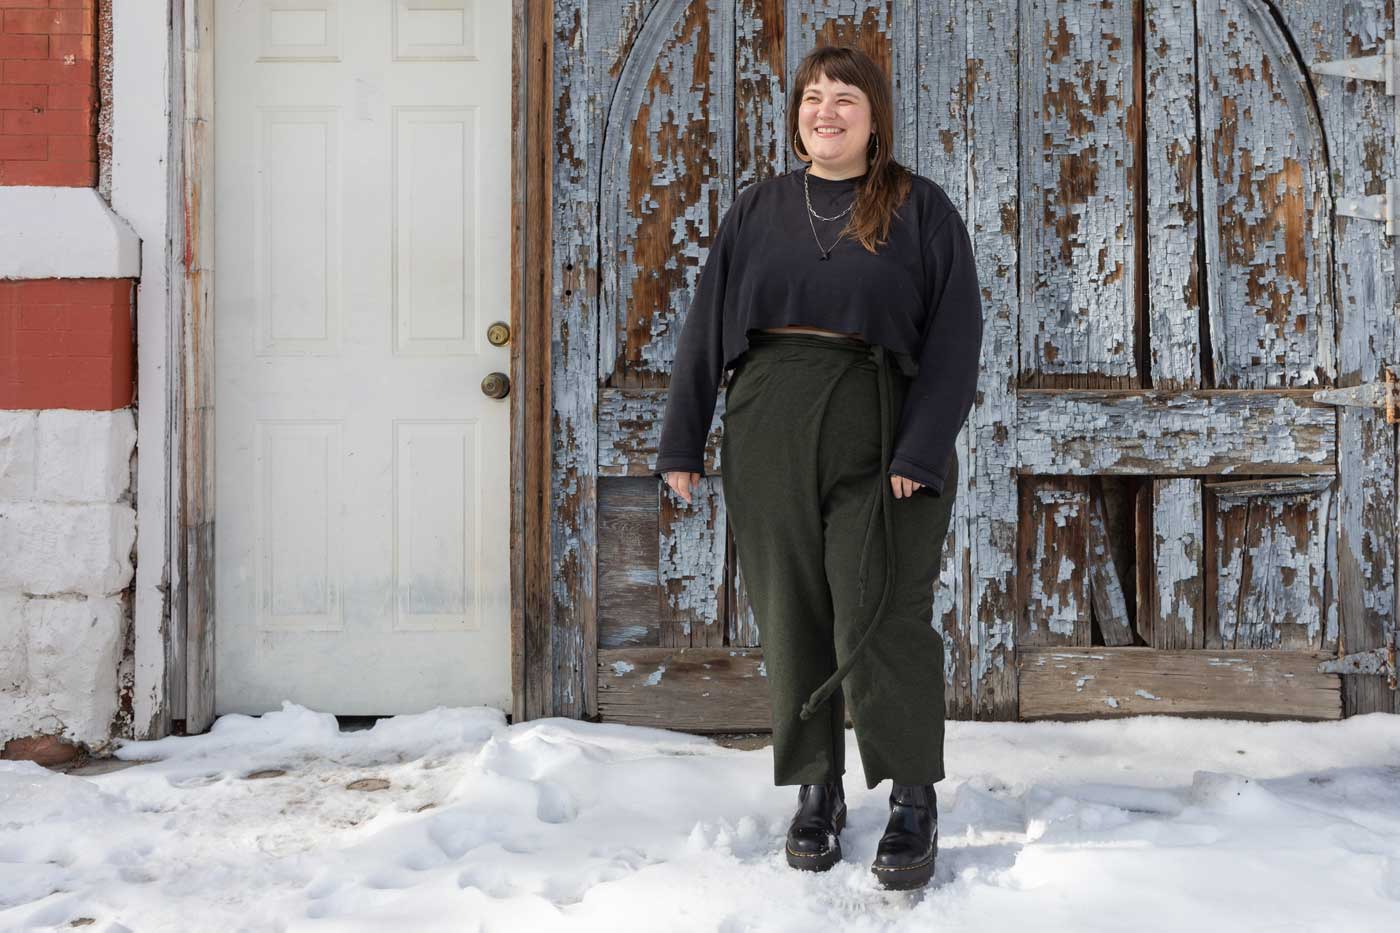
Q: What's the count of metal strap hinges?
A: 4